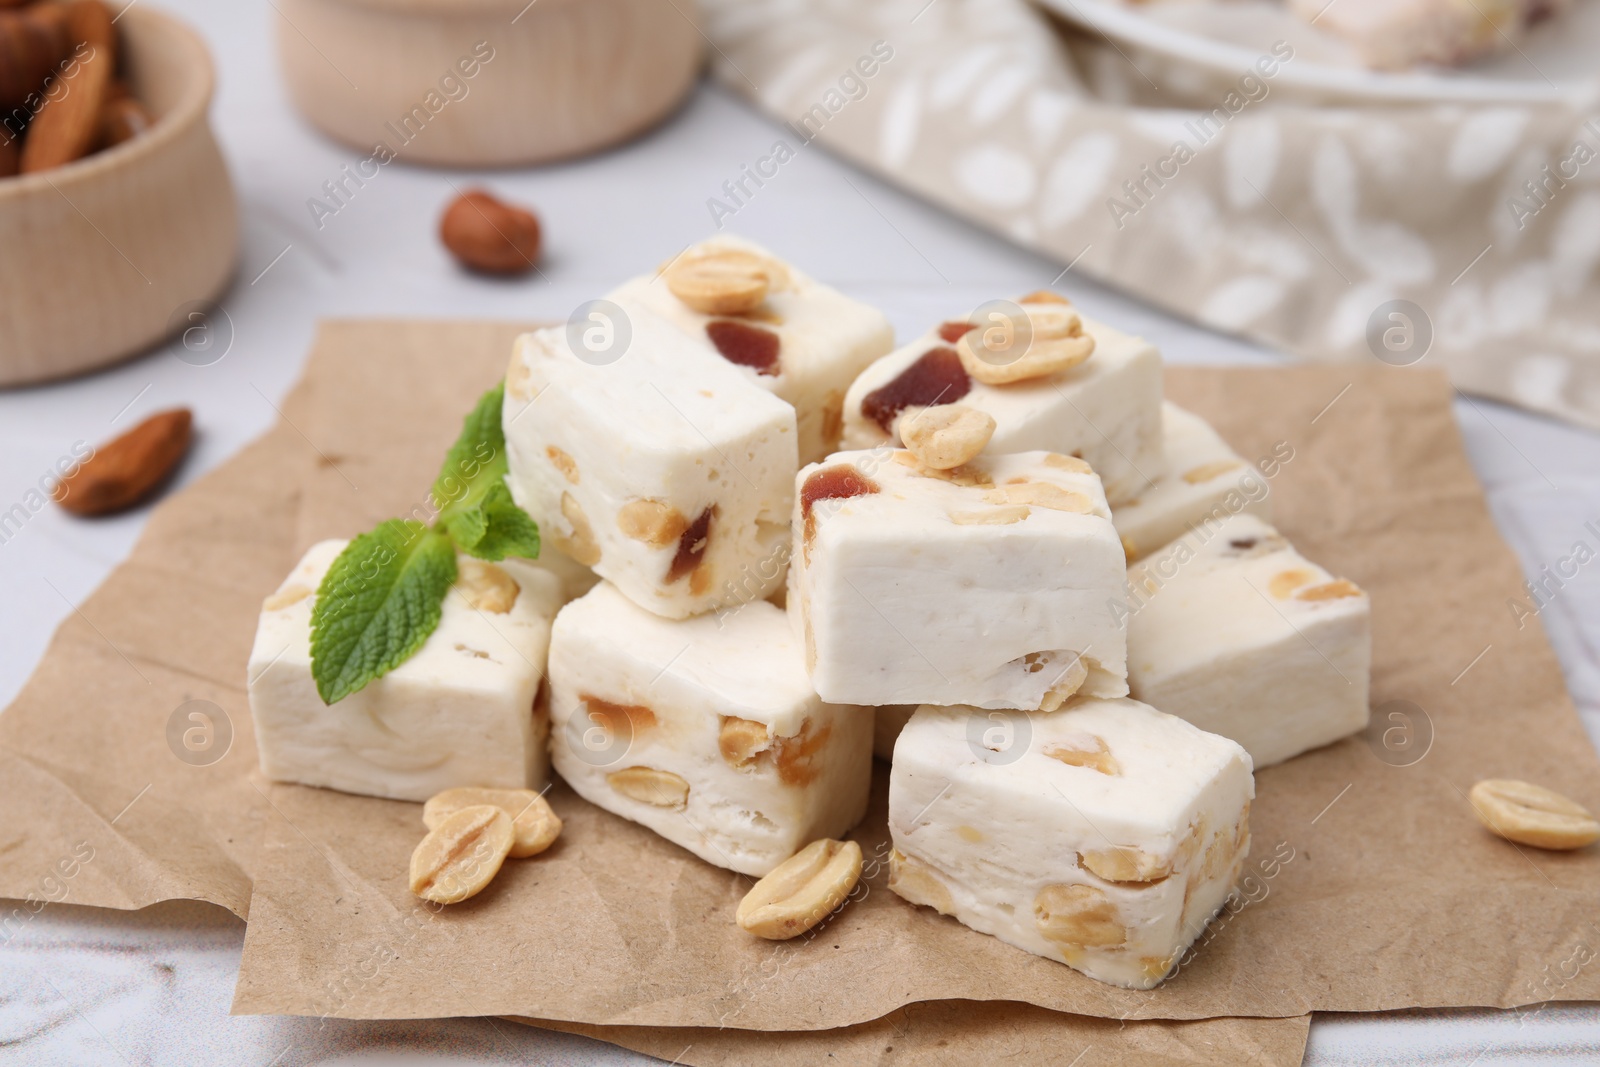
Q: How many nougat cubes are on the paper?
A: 9